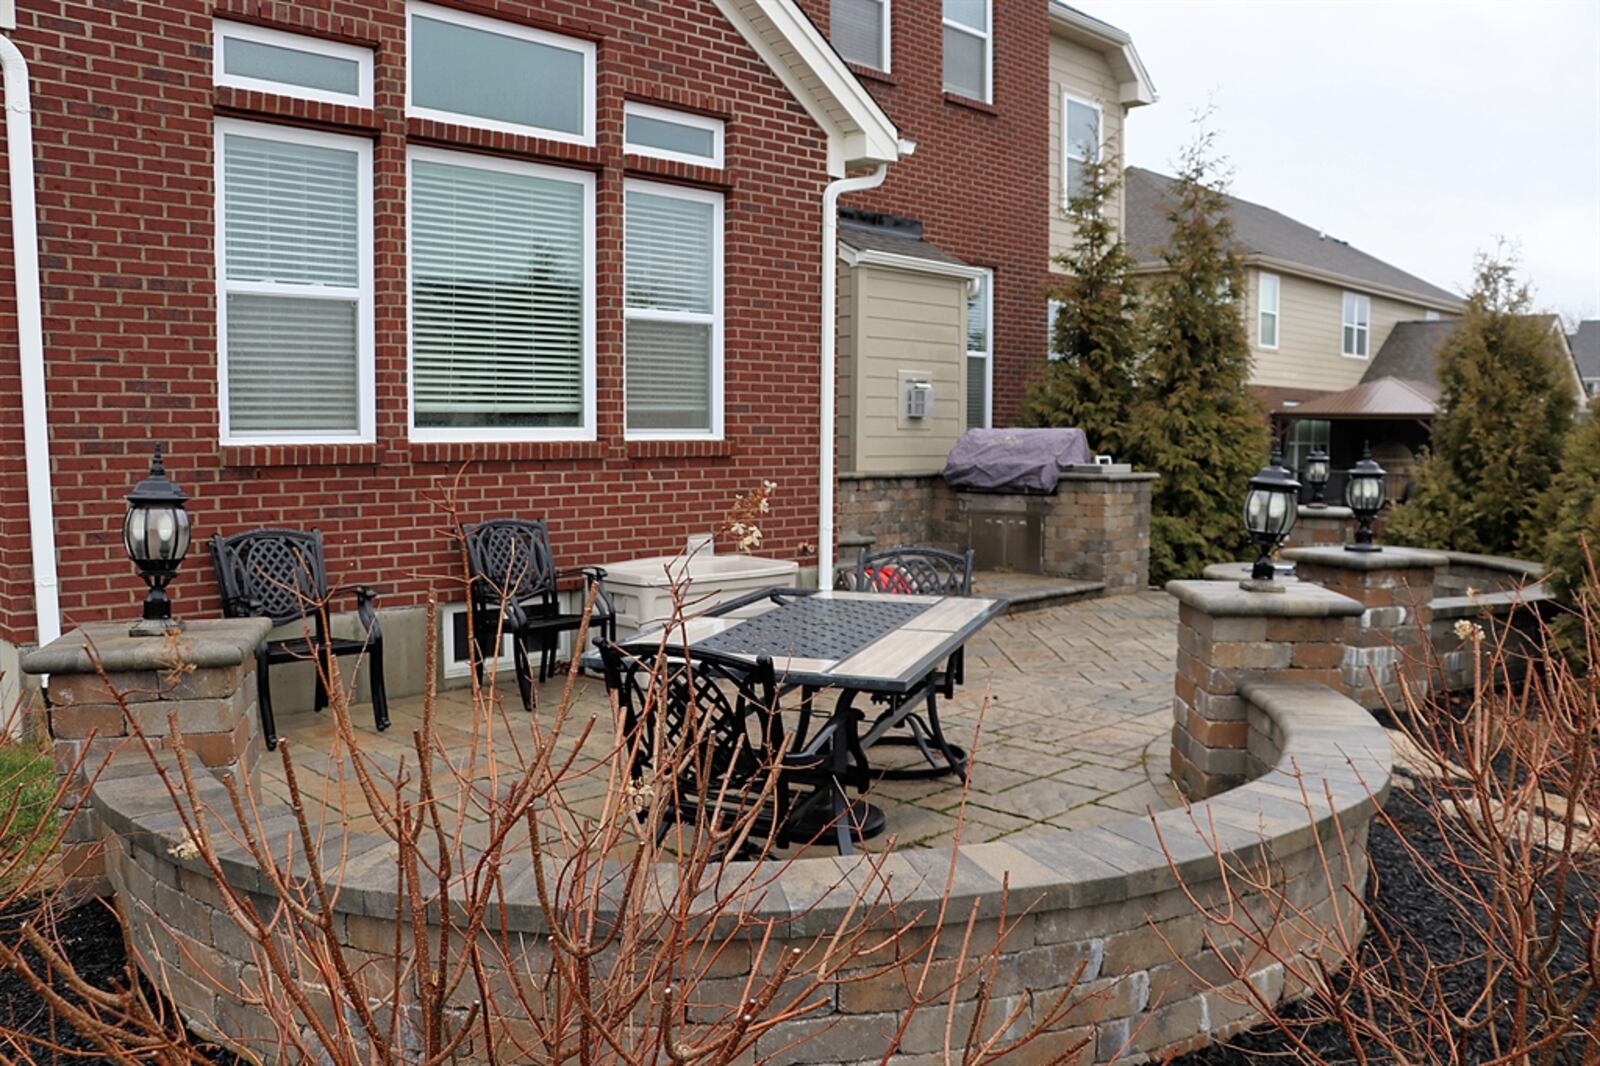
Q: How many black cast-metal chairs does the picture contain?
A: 4